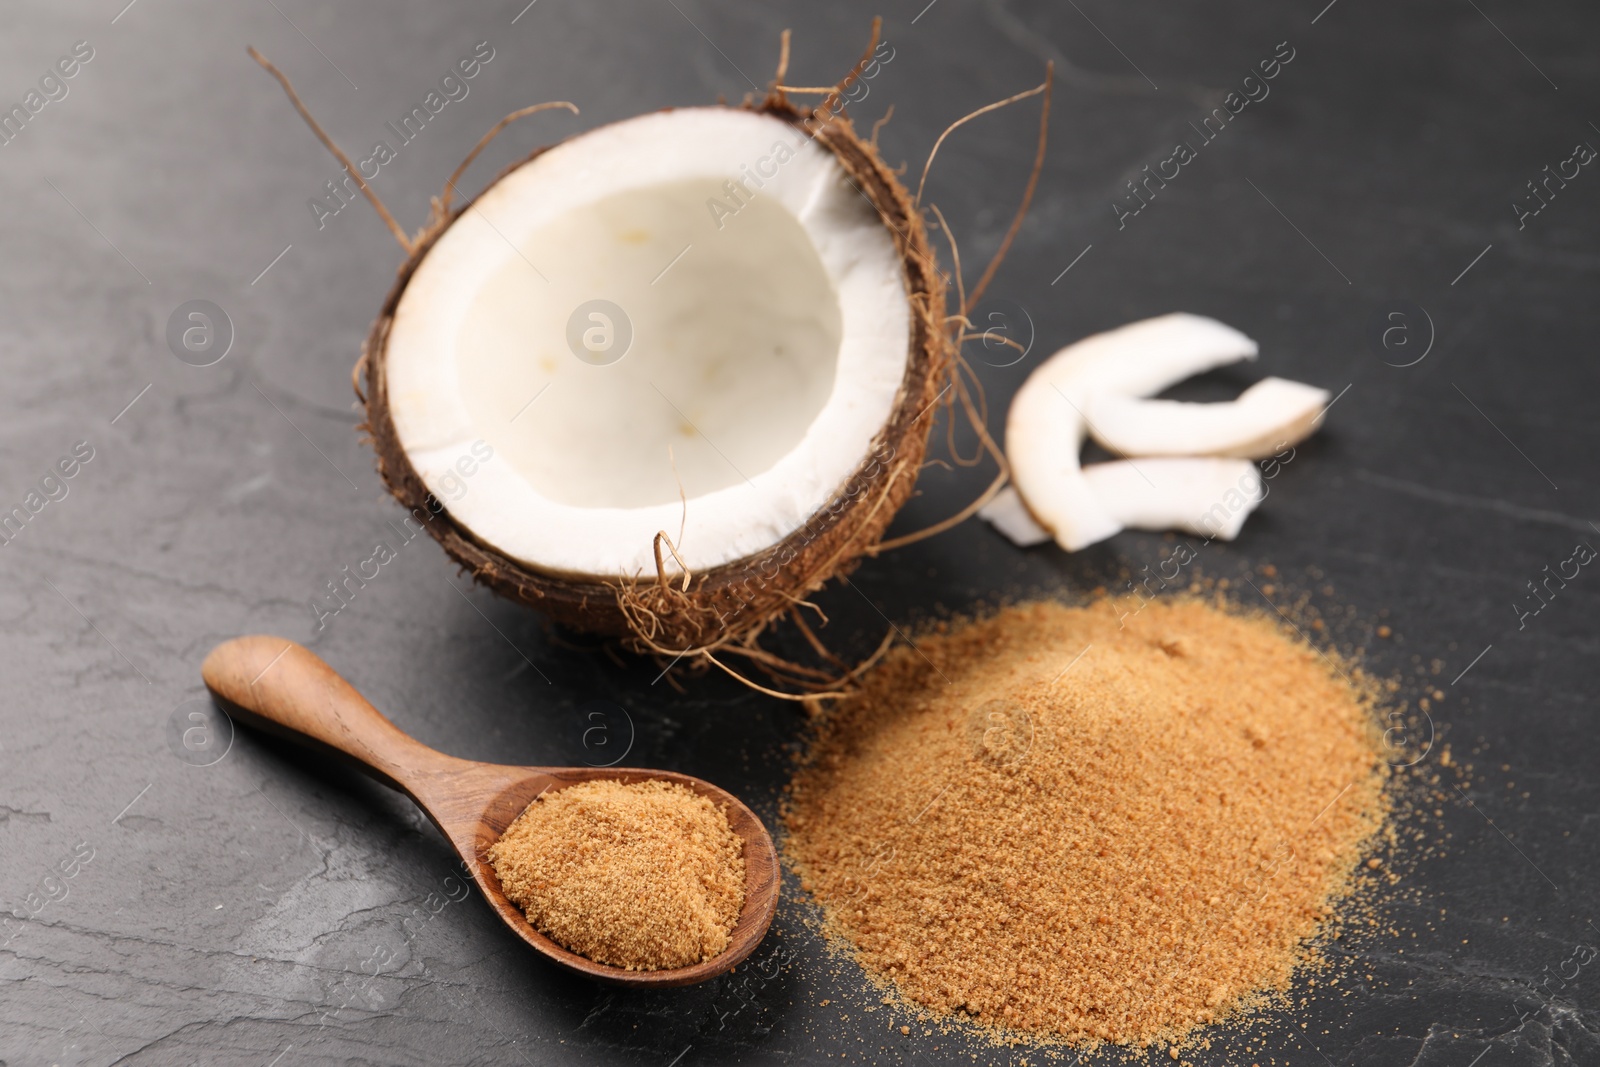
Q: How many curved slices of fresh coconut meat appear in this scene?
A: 3